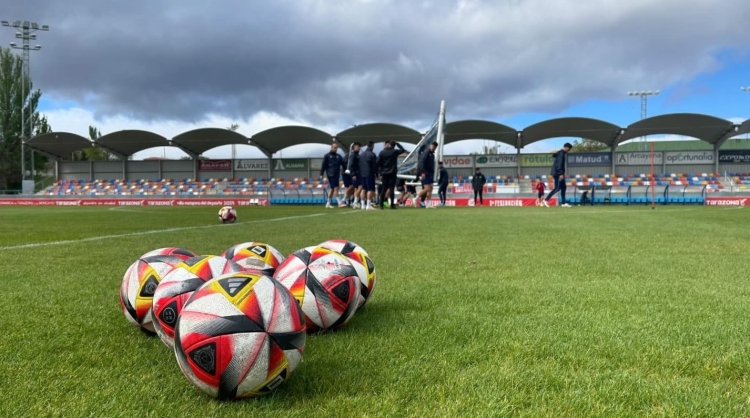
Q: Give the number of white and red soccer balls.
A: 7